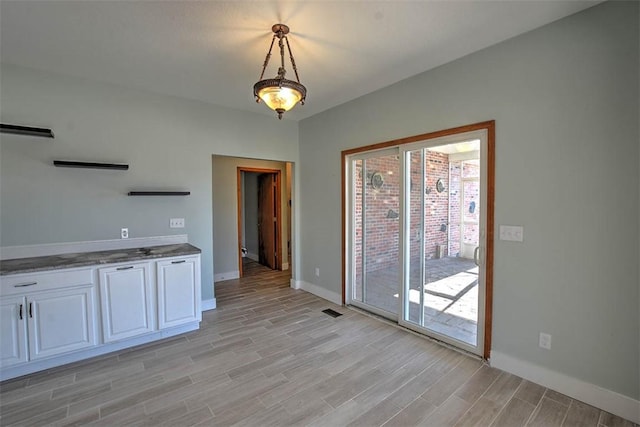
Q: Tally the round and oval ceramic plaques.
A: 2